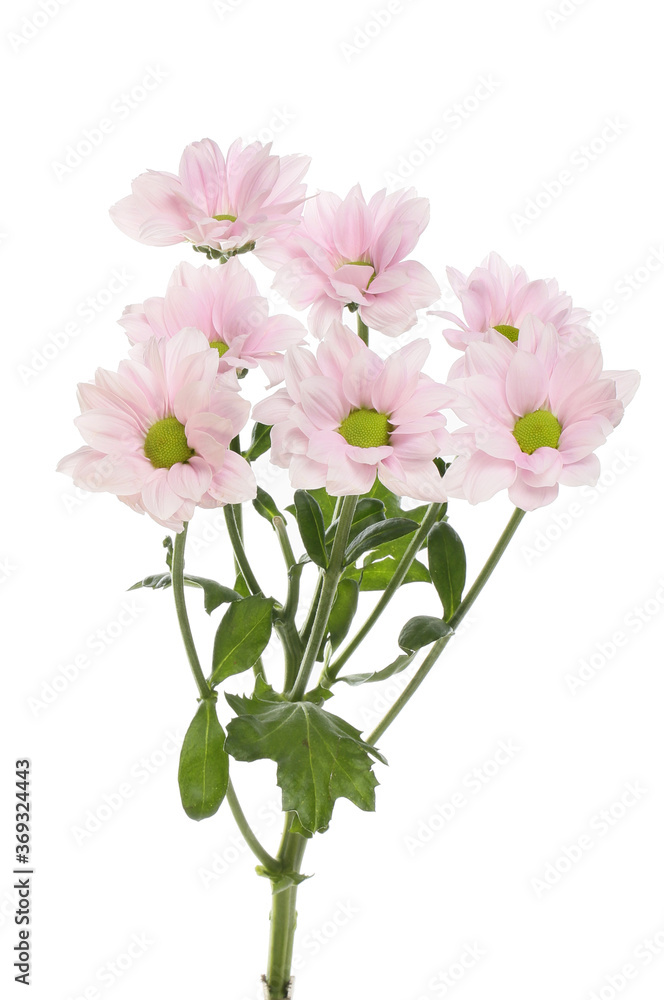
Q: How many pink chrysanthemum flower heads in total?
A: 7